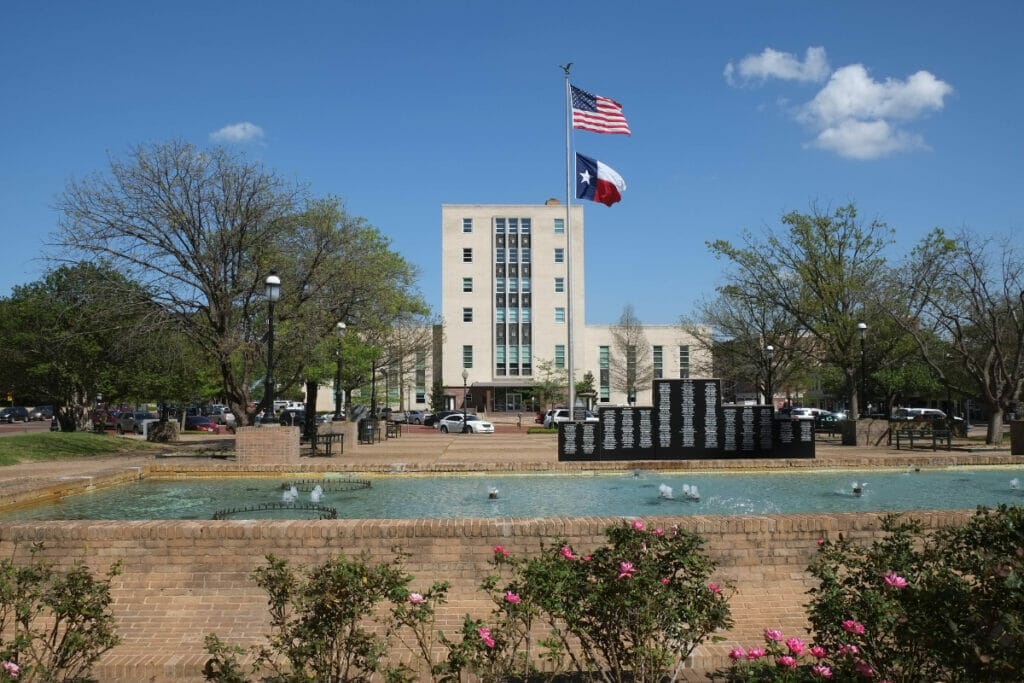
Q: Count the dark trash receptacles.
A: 1